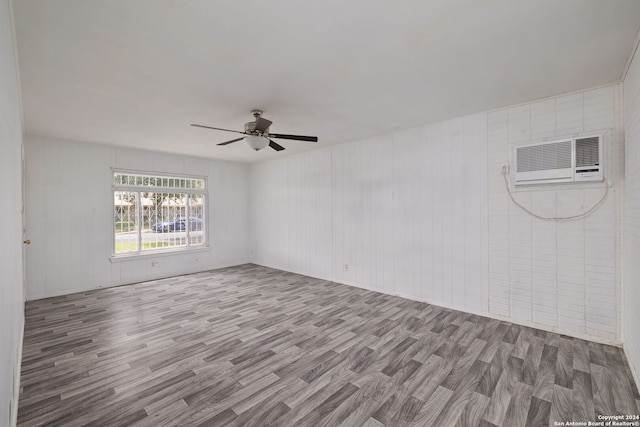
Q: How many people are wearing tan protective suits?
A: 0